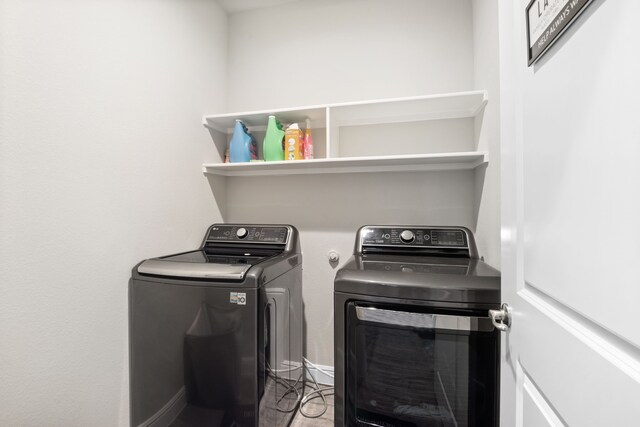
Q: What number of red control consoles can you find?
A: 0